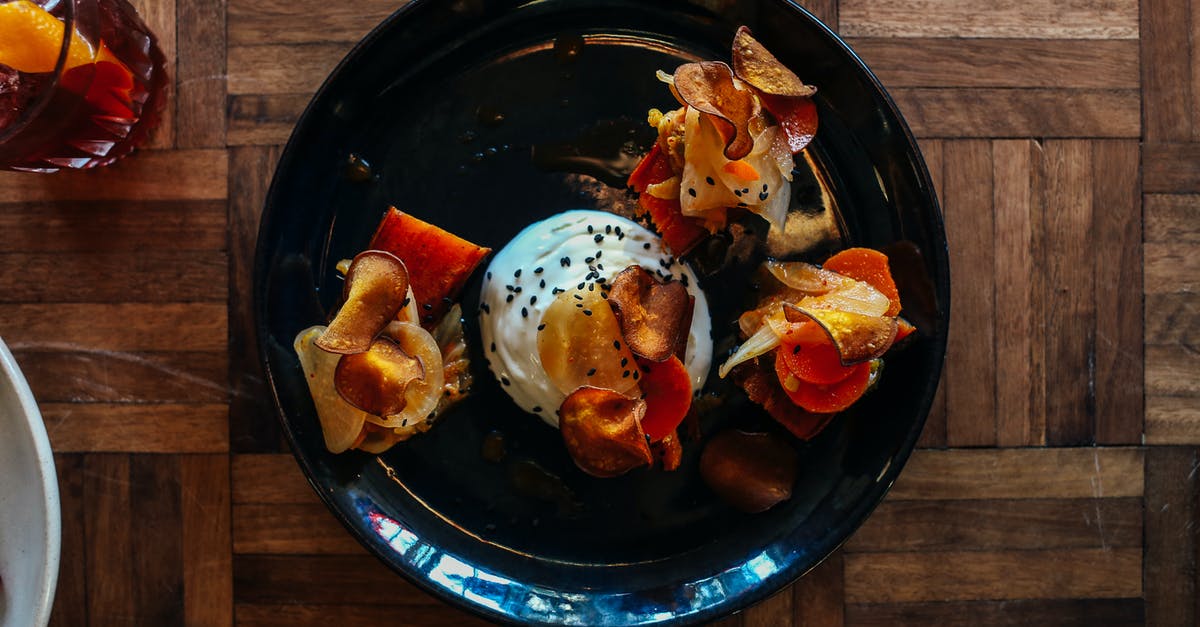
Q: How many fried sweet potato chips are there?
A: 7